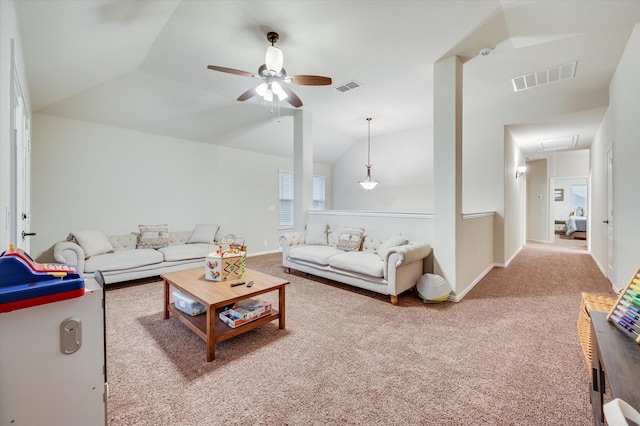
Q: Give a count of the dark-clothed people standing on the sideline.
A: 0